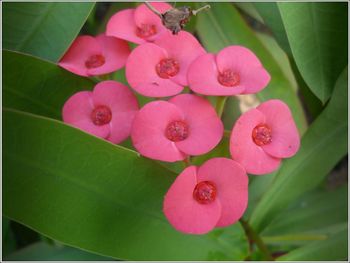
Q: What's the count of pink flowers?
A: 8